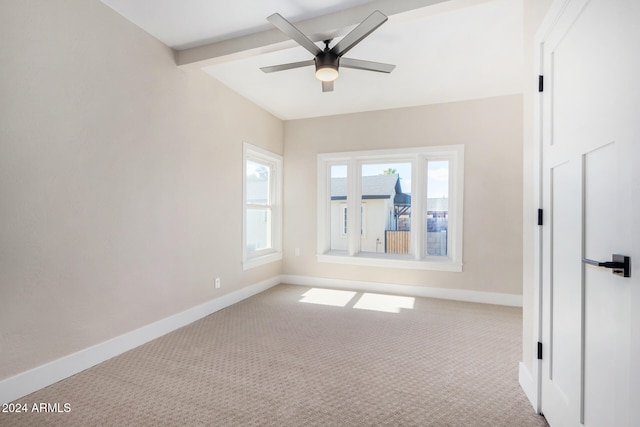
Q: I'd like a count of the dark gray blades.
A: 5